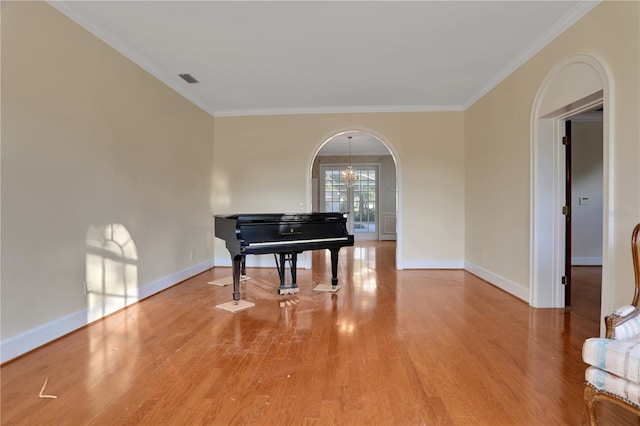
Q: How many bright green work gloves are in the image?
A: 0